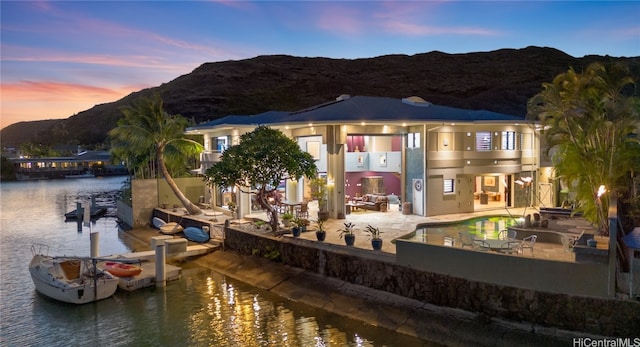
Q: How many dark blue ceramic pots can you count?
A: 4